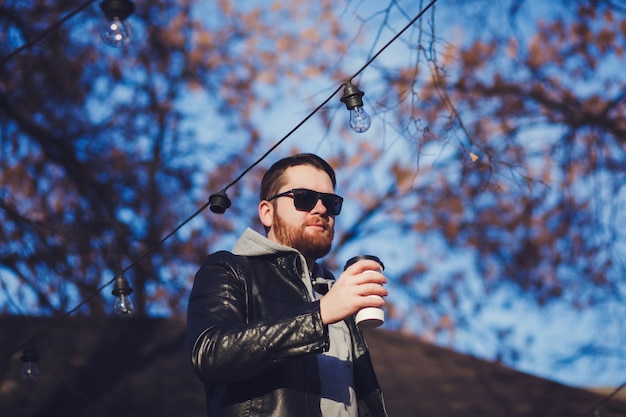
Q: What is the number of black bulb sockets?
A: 5